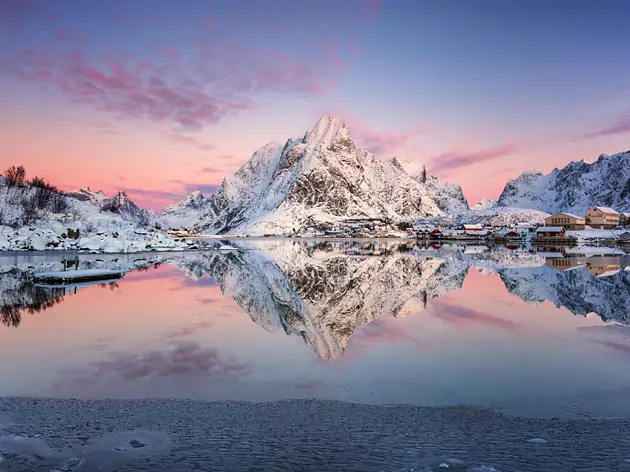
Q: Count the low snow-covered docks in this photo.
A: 1